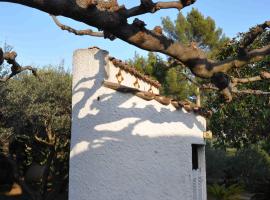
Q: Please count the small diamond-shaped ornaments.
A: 3